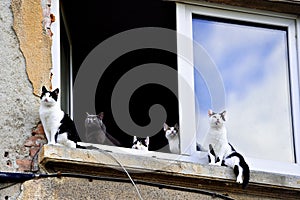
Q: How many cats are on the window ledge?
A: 5